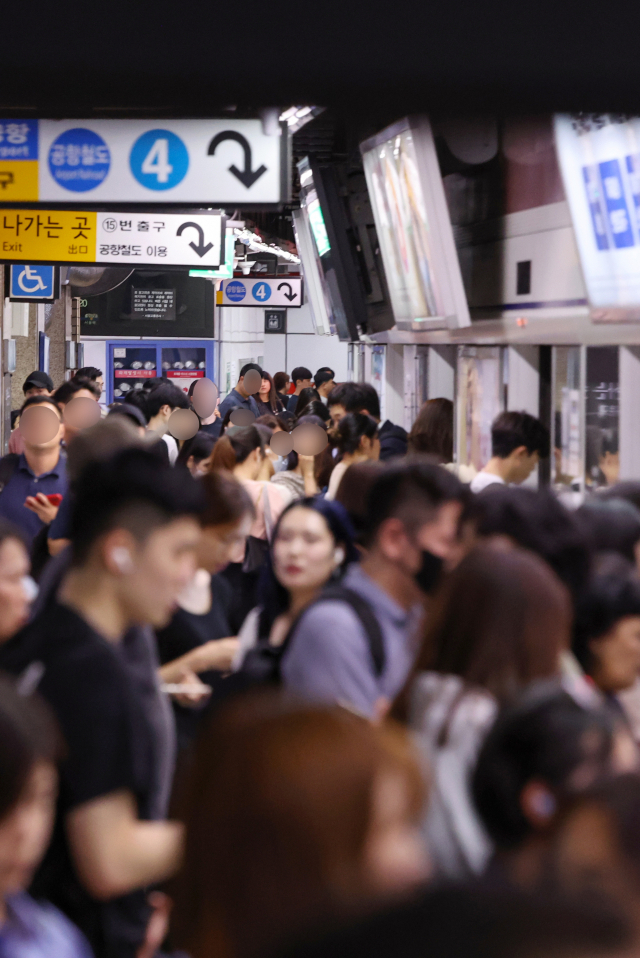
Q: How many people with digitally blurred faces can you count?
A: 8